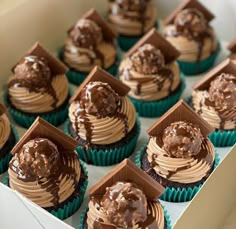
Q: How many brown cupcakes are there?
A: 12